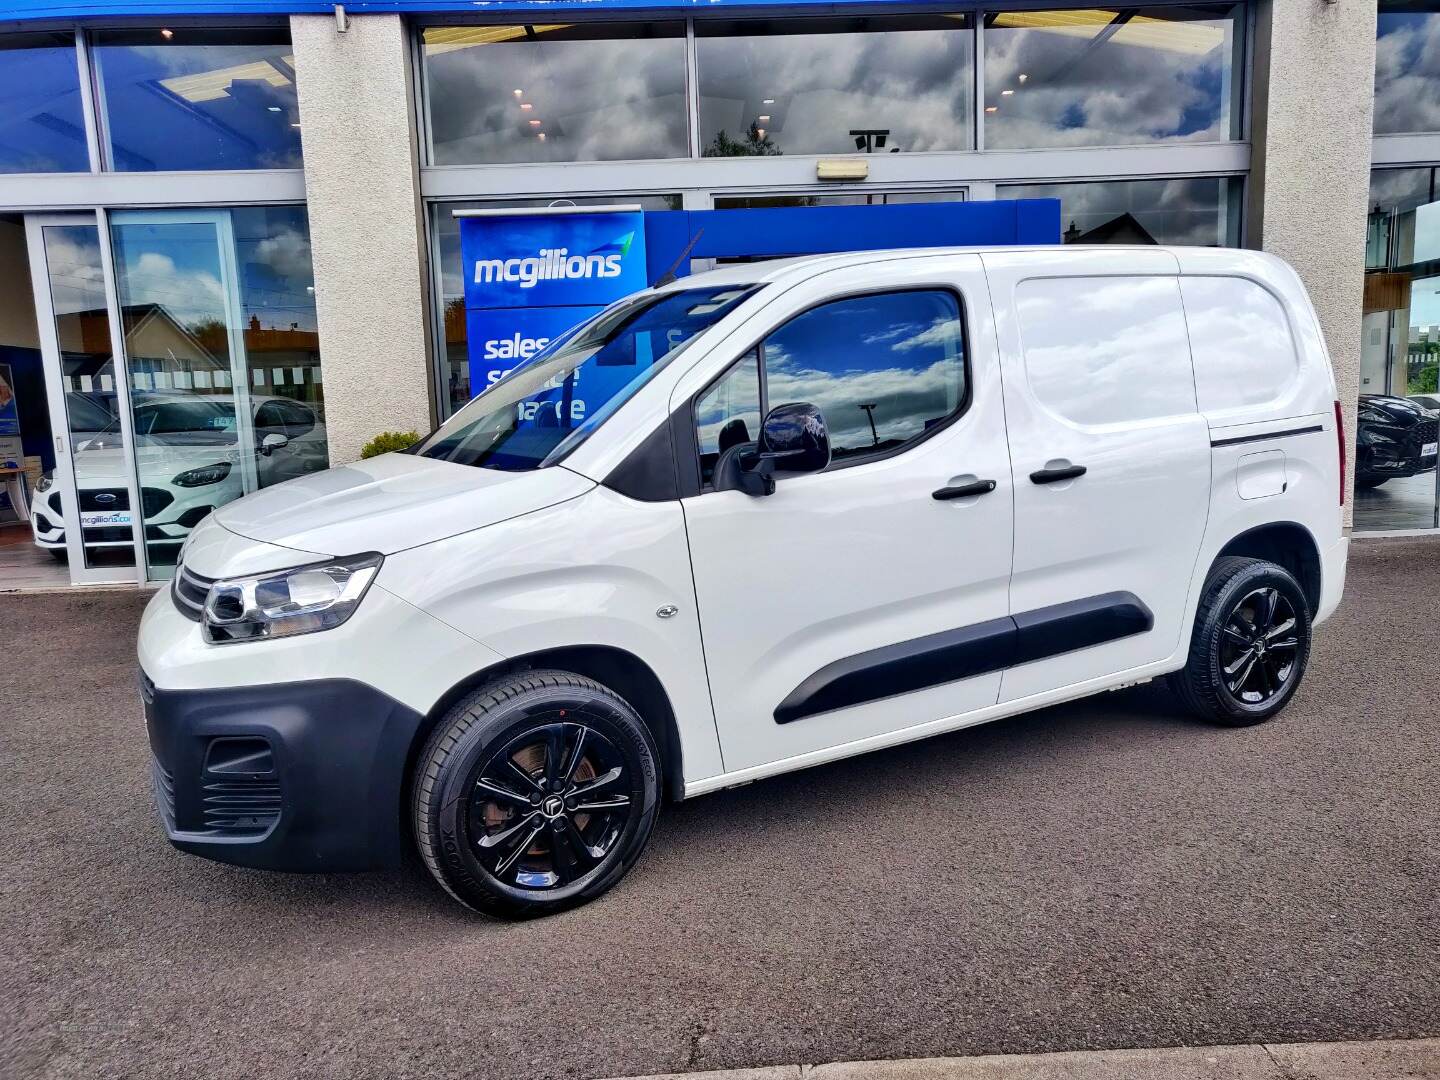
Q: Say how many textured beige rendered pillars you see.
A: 2